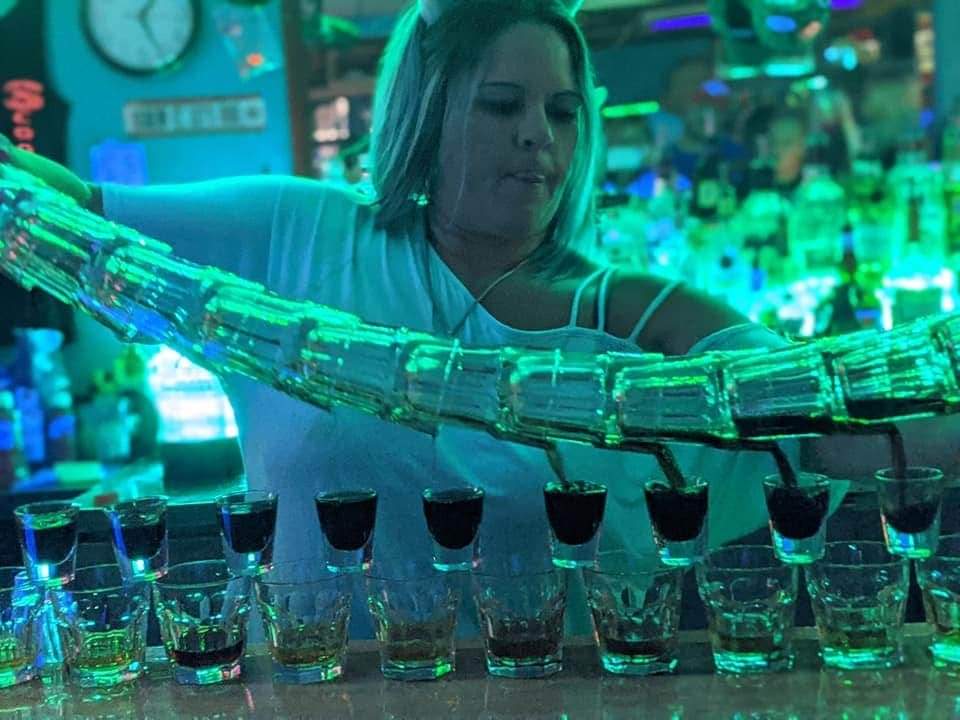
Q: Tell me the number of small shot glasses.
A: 9